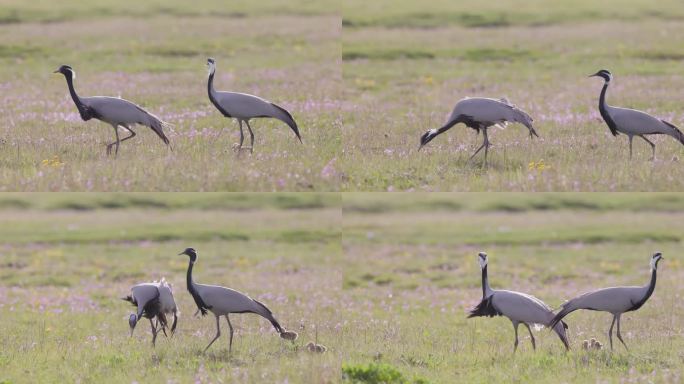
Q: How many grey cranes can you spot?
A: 8